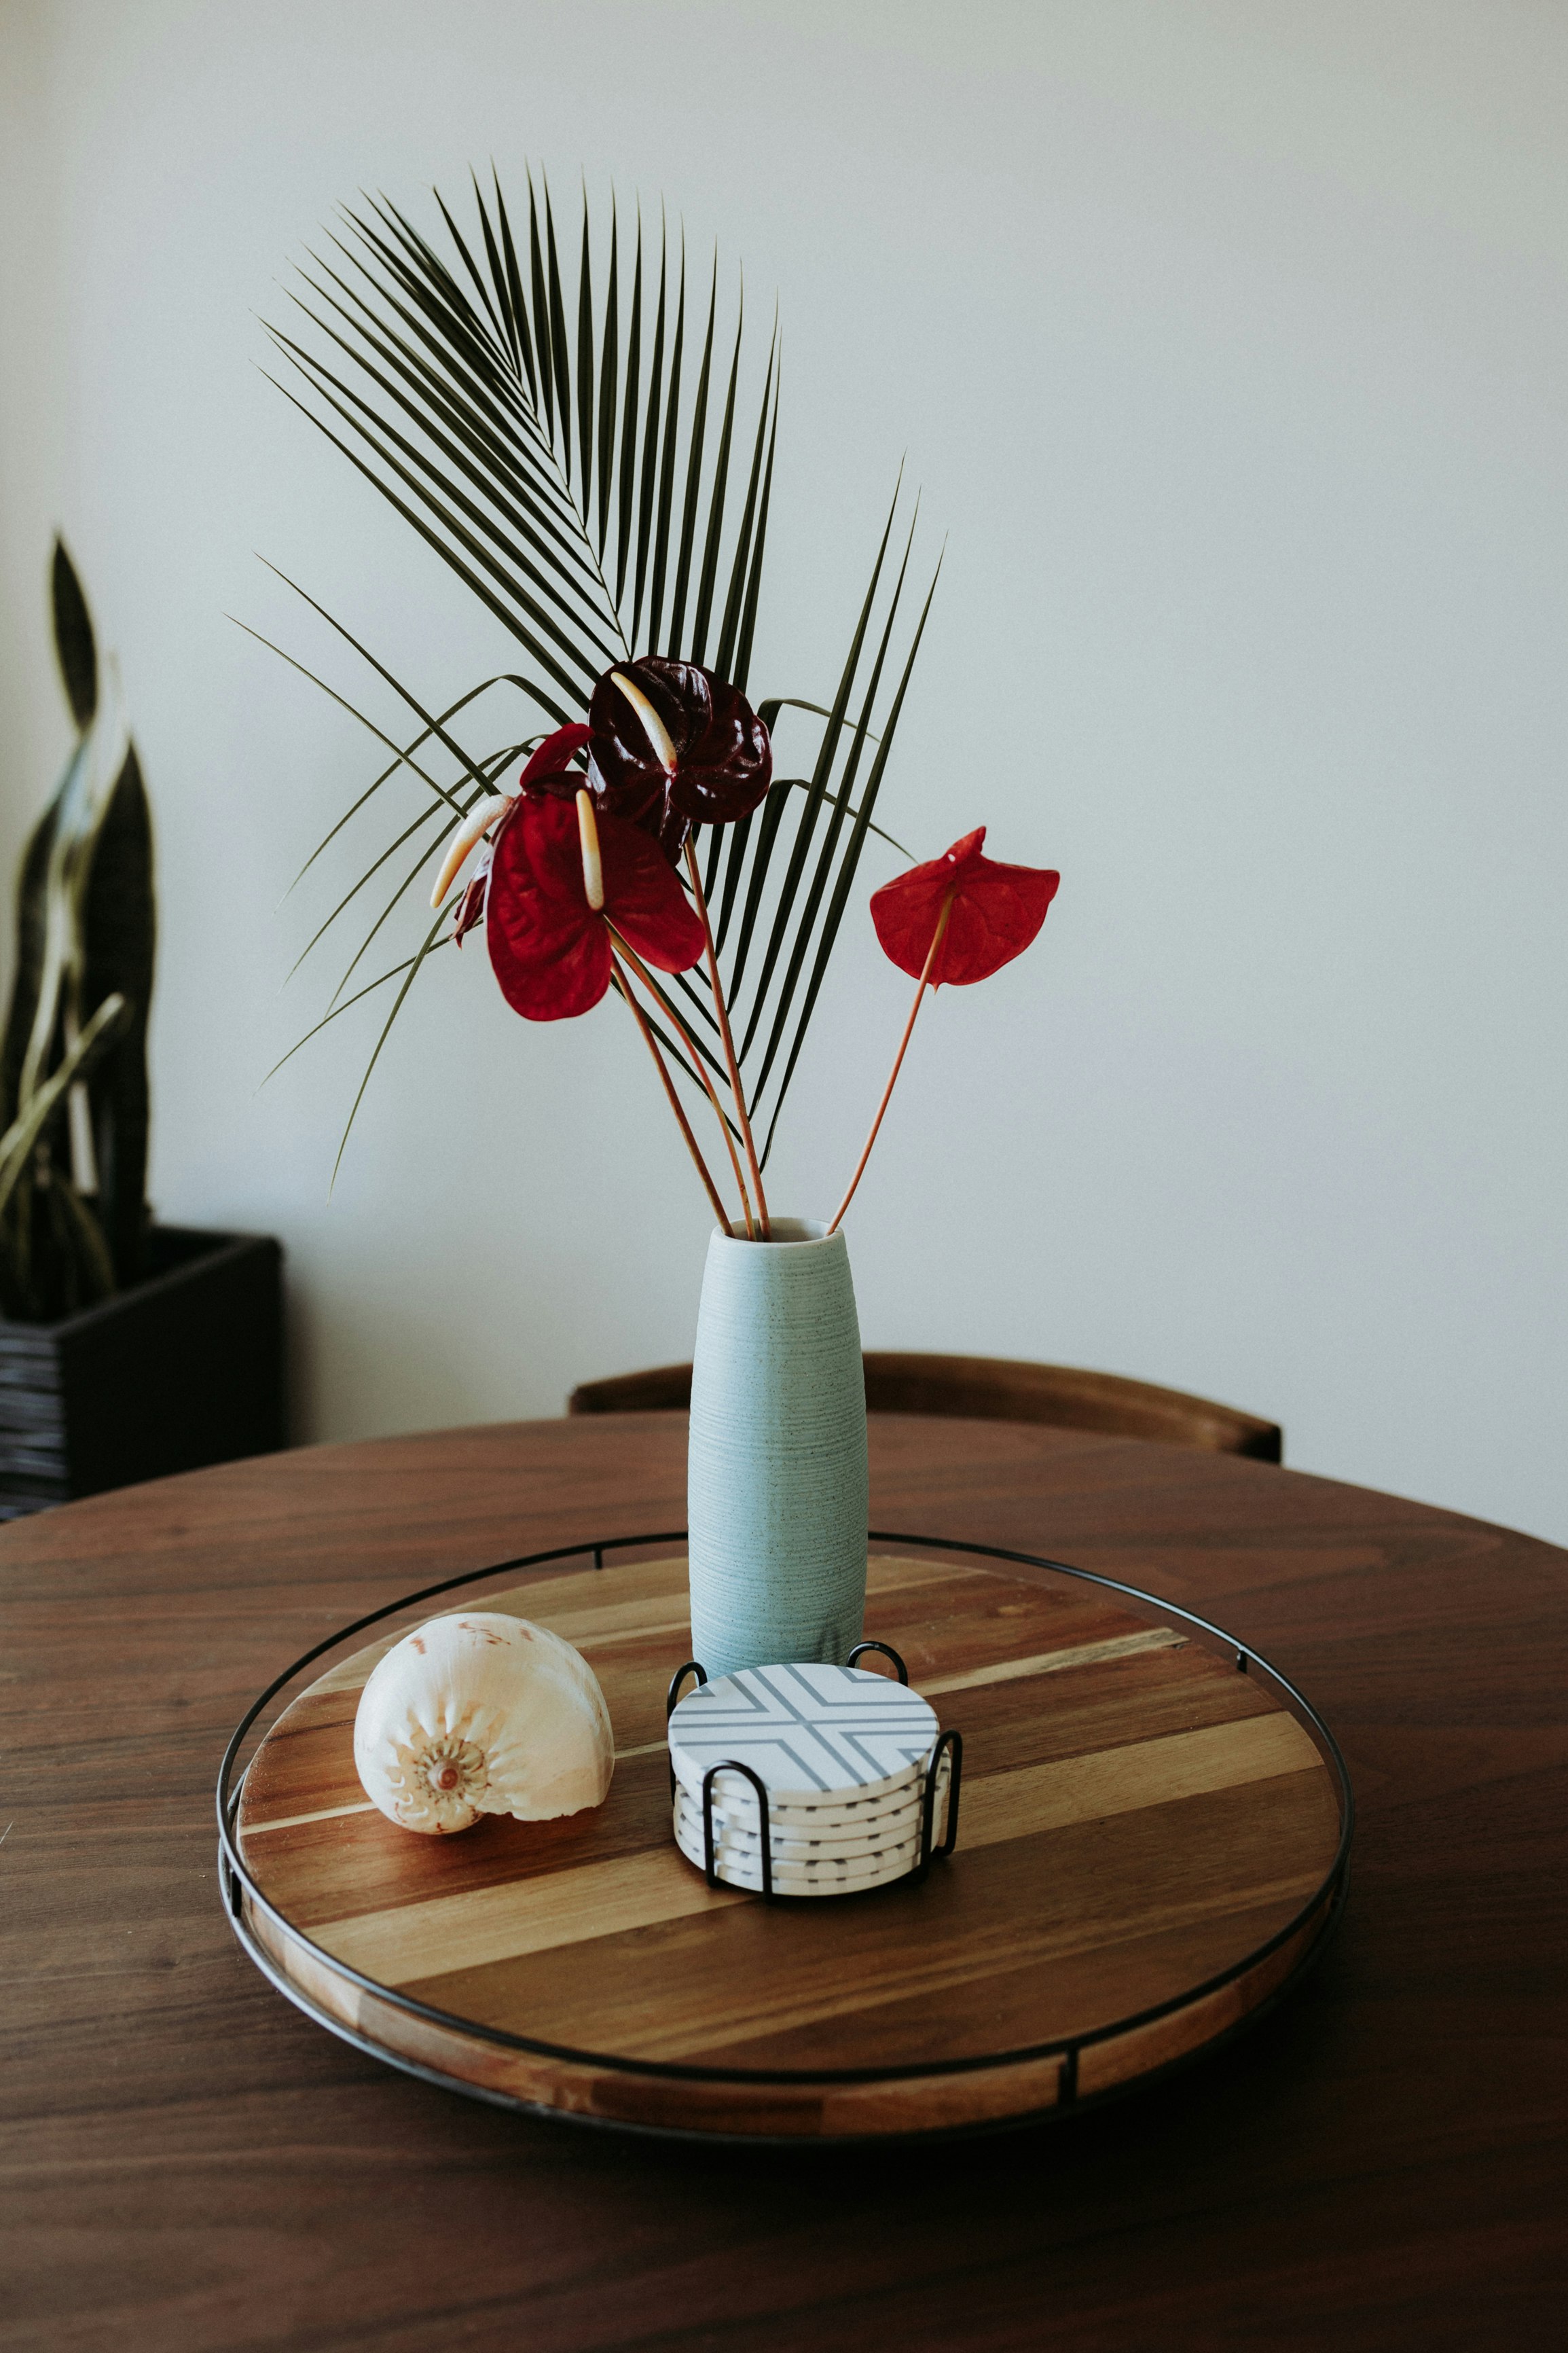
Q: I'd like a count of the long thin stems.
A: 4